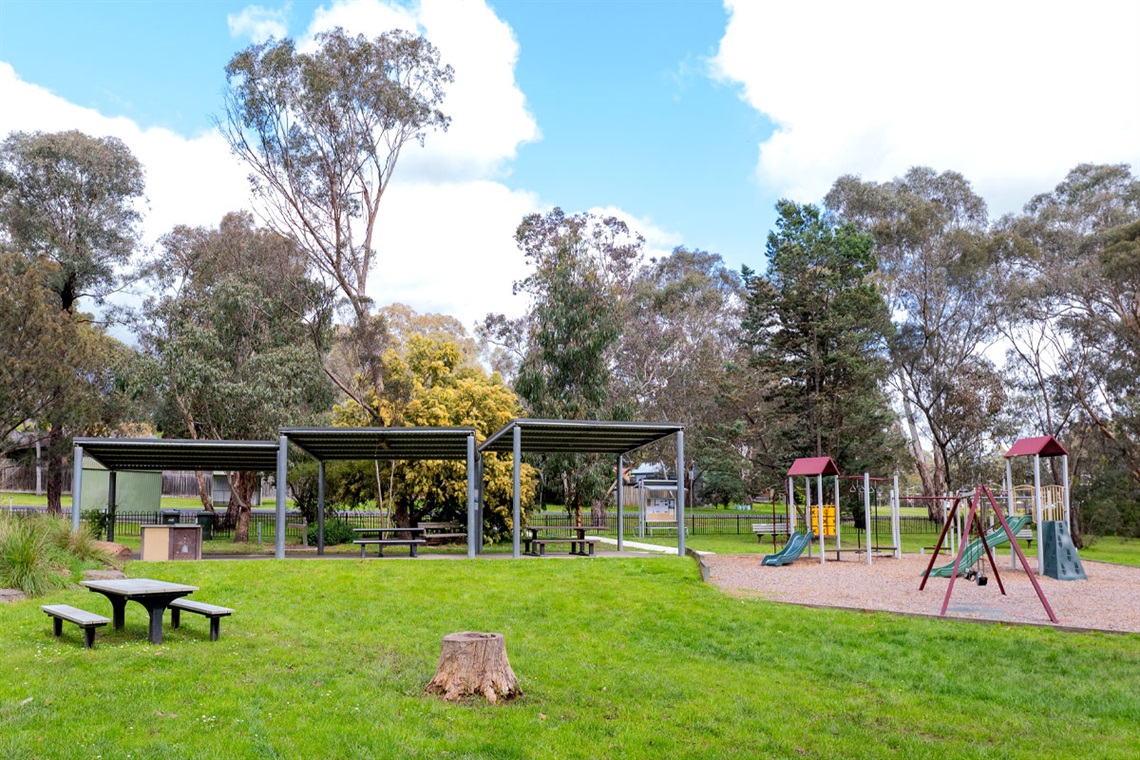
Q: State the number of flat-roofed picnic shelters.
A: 3